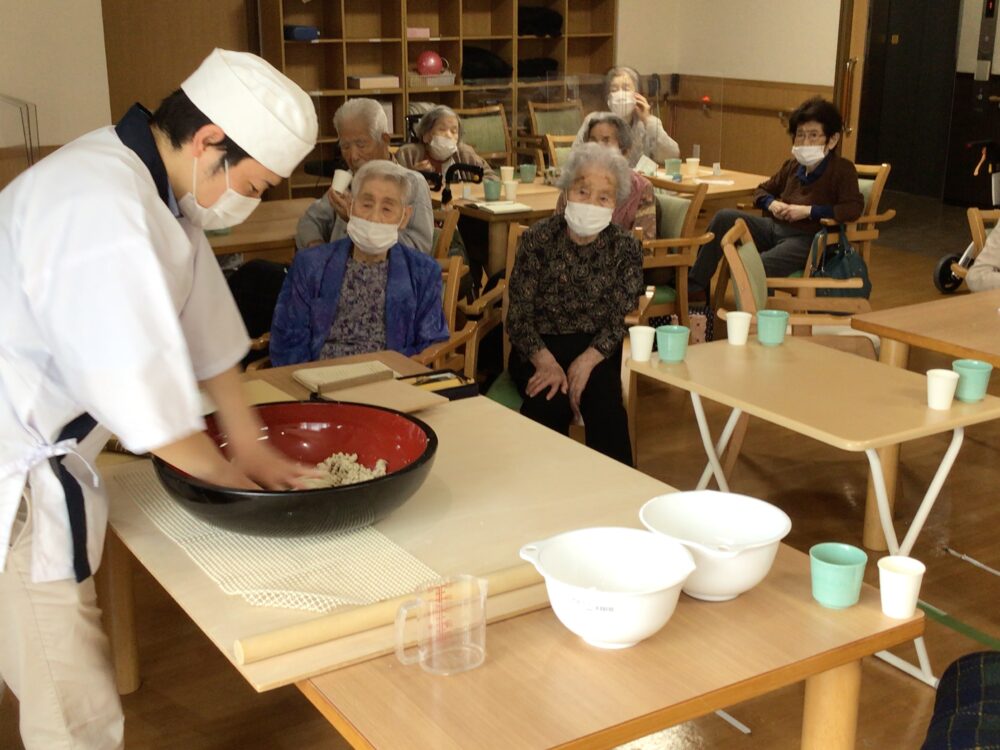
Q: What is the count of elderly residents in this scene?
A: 7